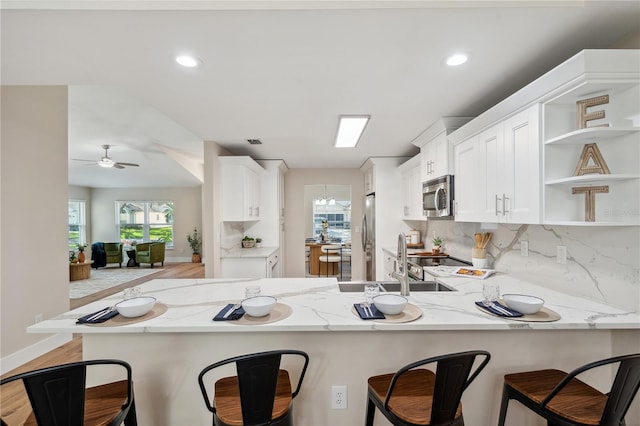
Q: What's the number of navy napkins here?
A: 4